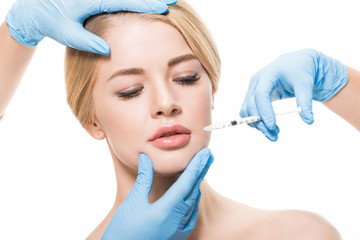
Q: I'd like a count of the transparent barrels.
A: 1